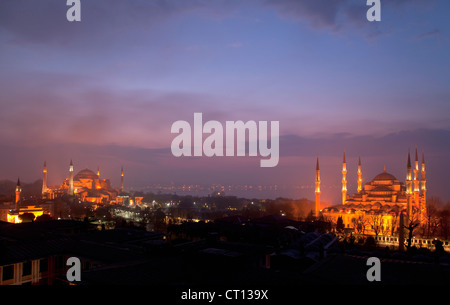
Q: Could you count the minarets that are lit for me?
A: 11